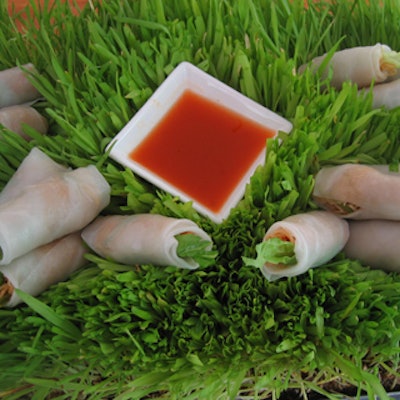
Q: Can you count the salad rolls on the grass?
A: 11